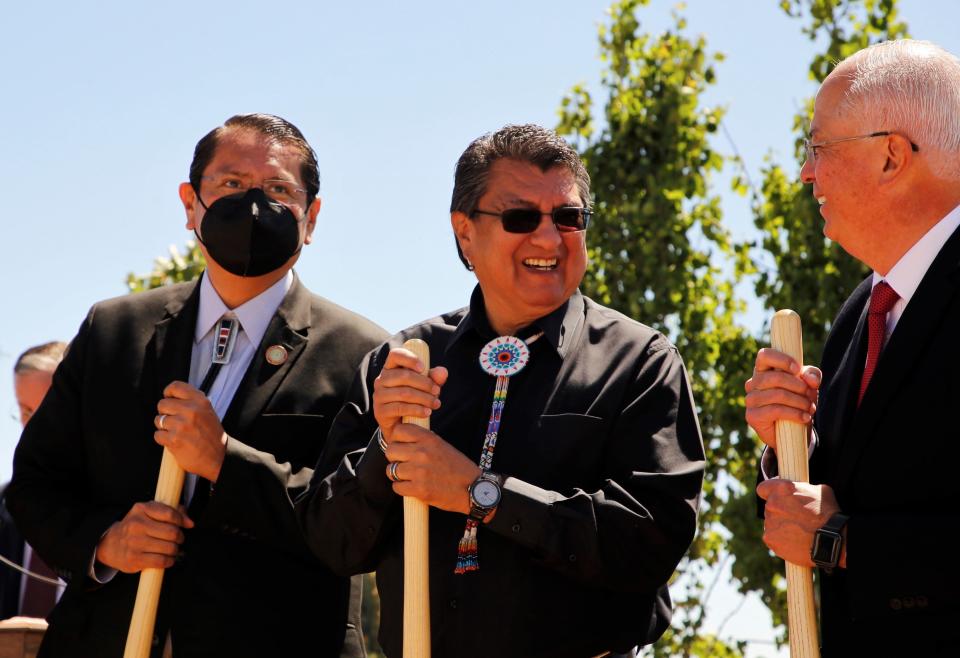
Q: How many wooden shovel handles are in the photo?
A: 3